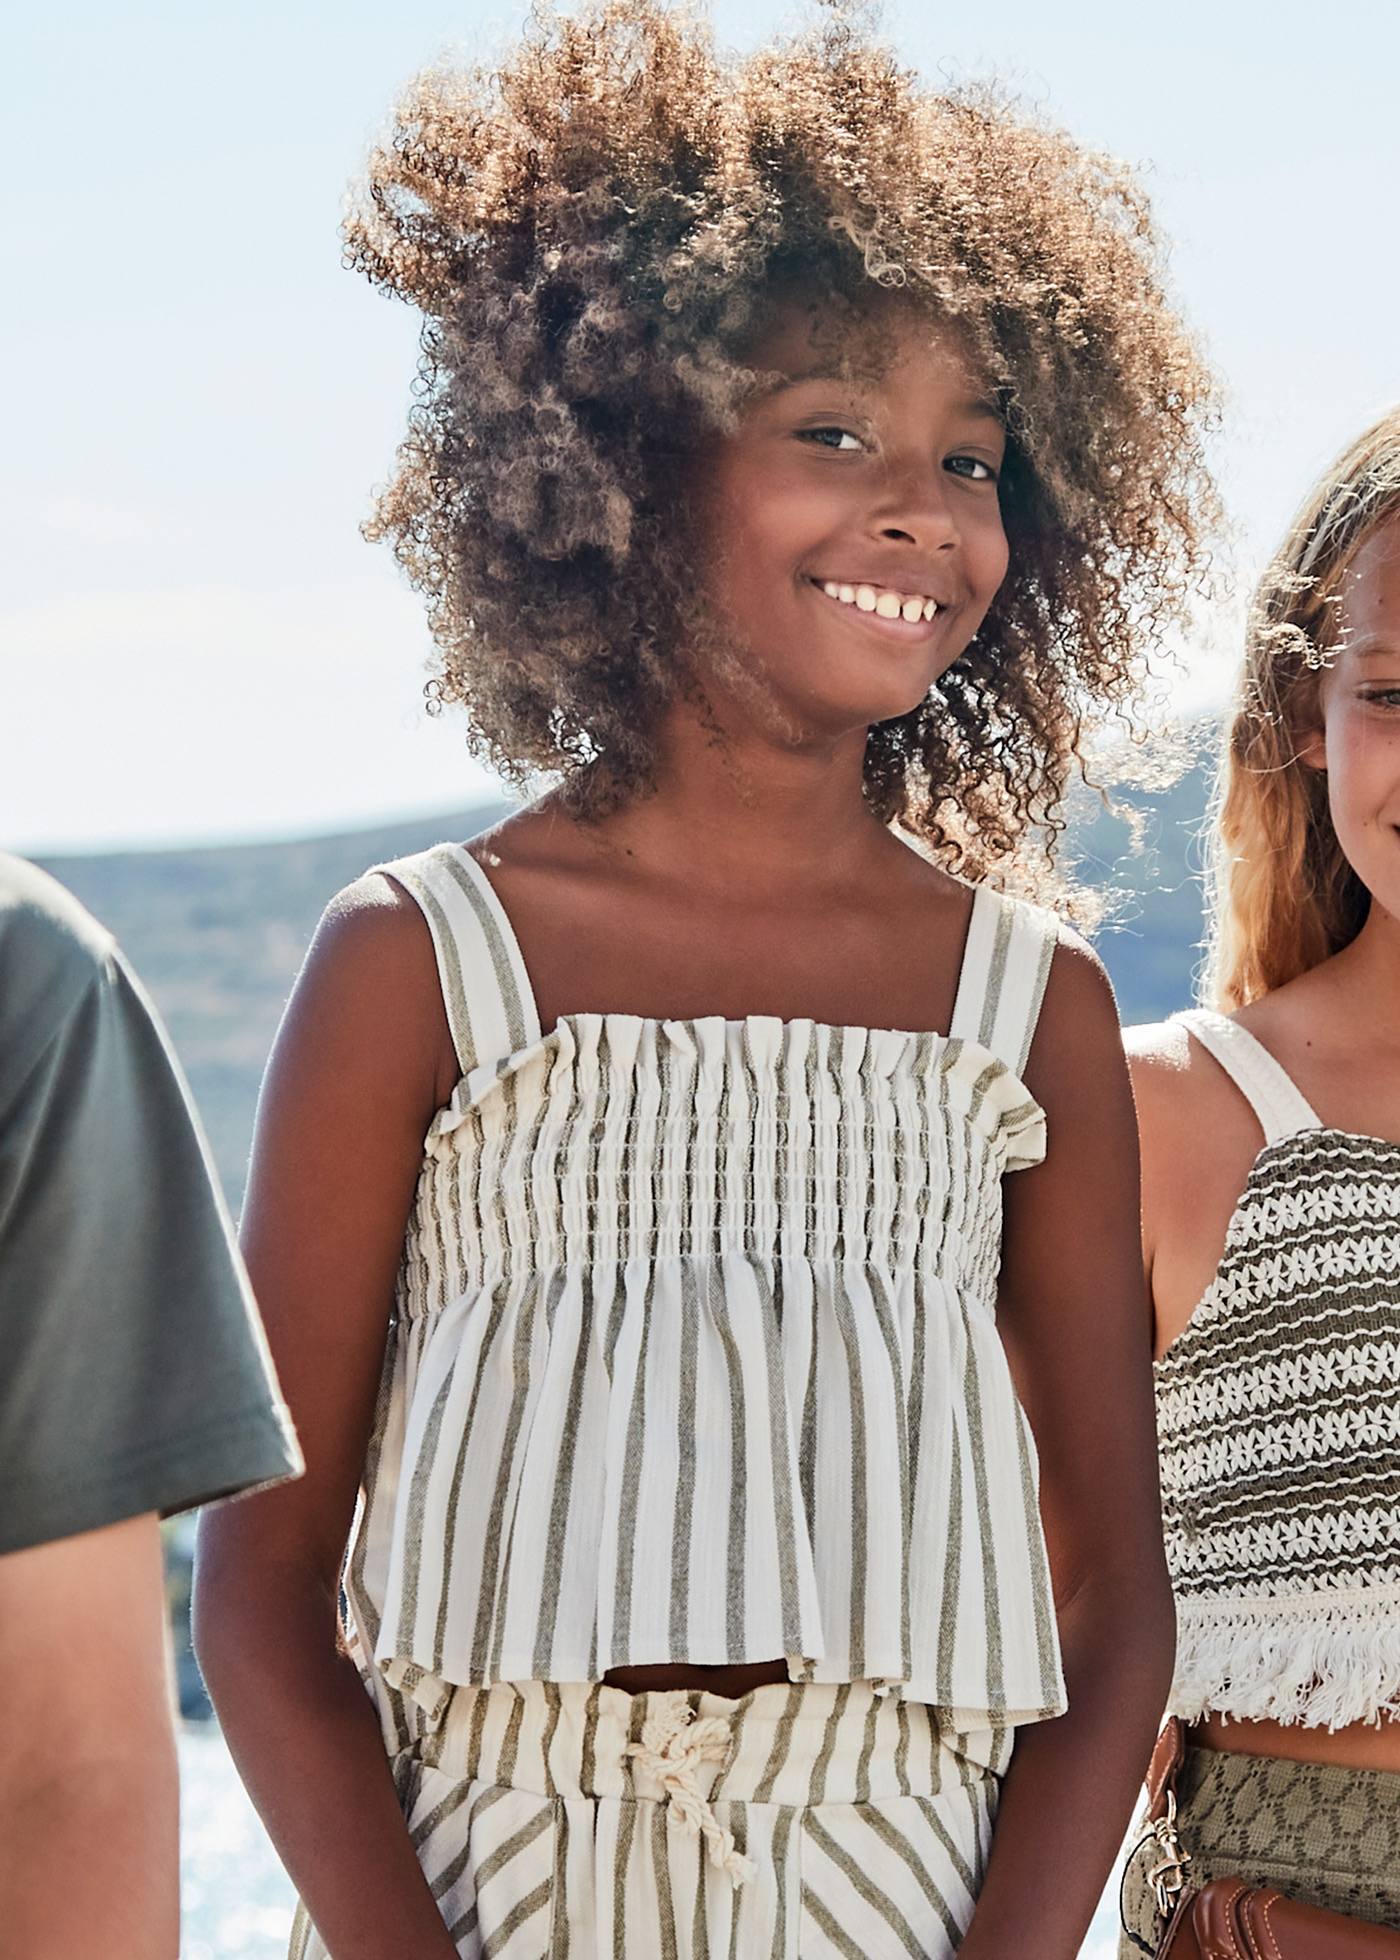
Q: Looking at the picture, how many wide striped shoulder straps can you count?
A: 2